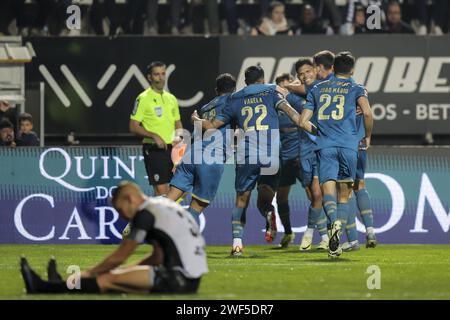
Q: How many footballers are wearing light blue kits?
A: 6